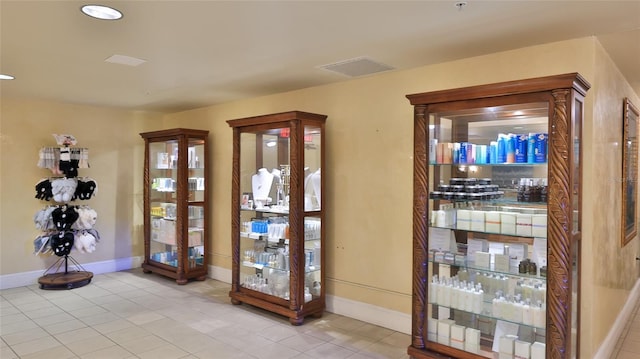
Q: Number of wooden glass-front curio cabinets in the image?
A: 3